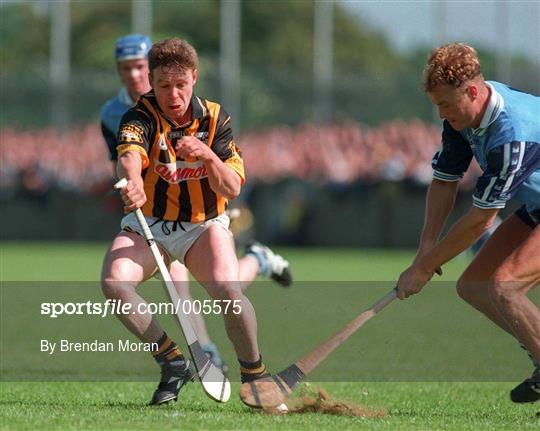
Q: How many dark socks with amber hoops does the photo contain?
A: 2